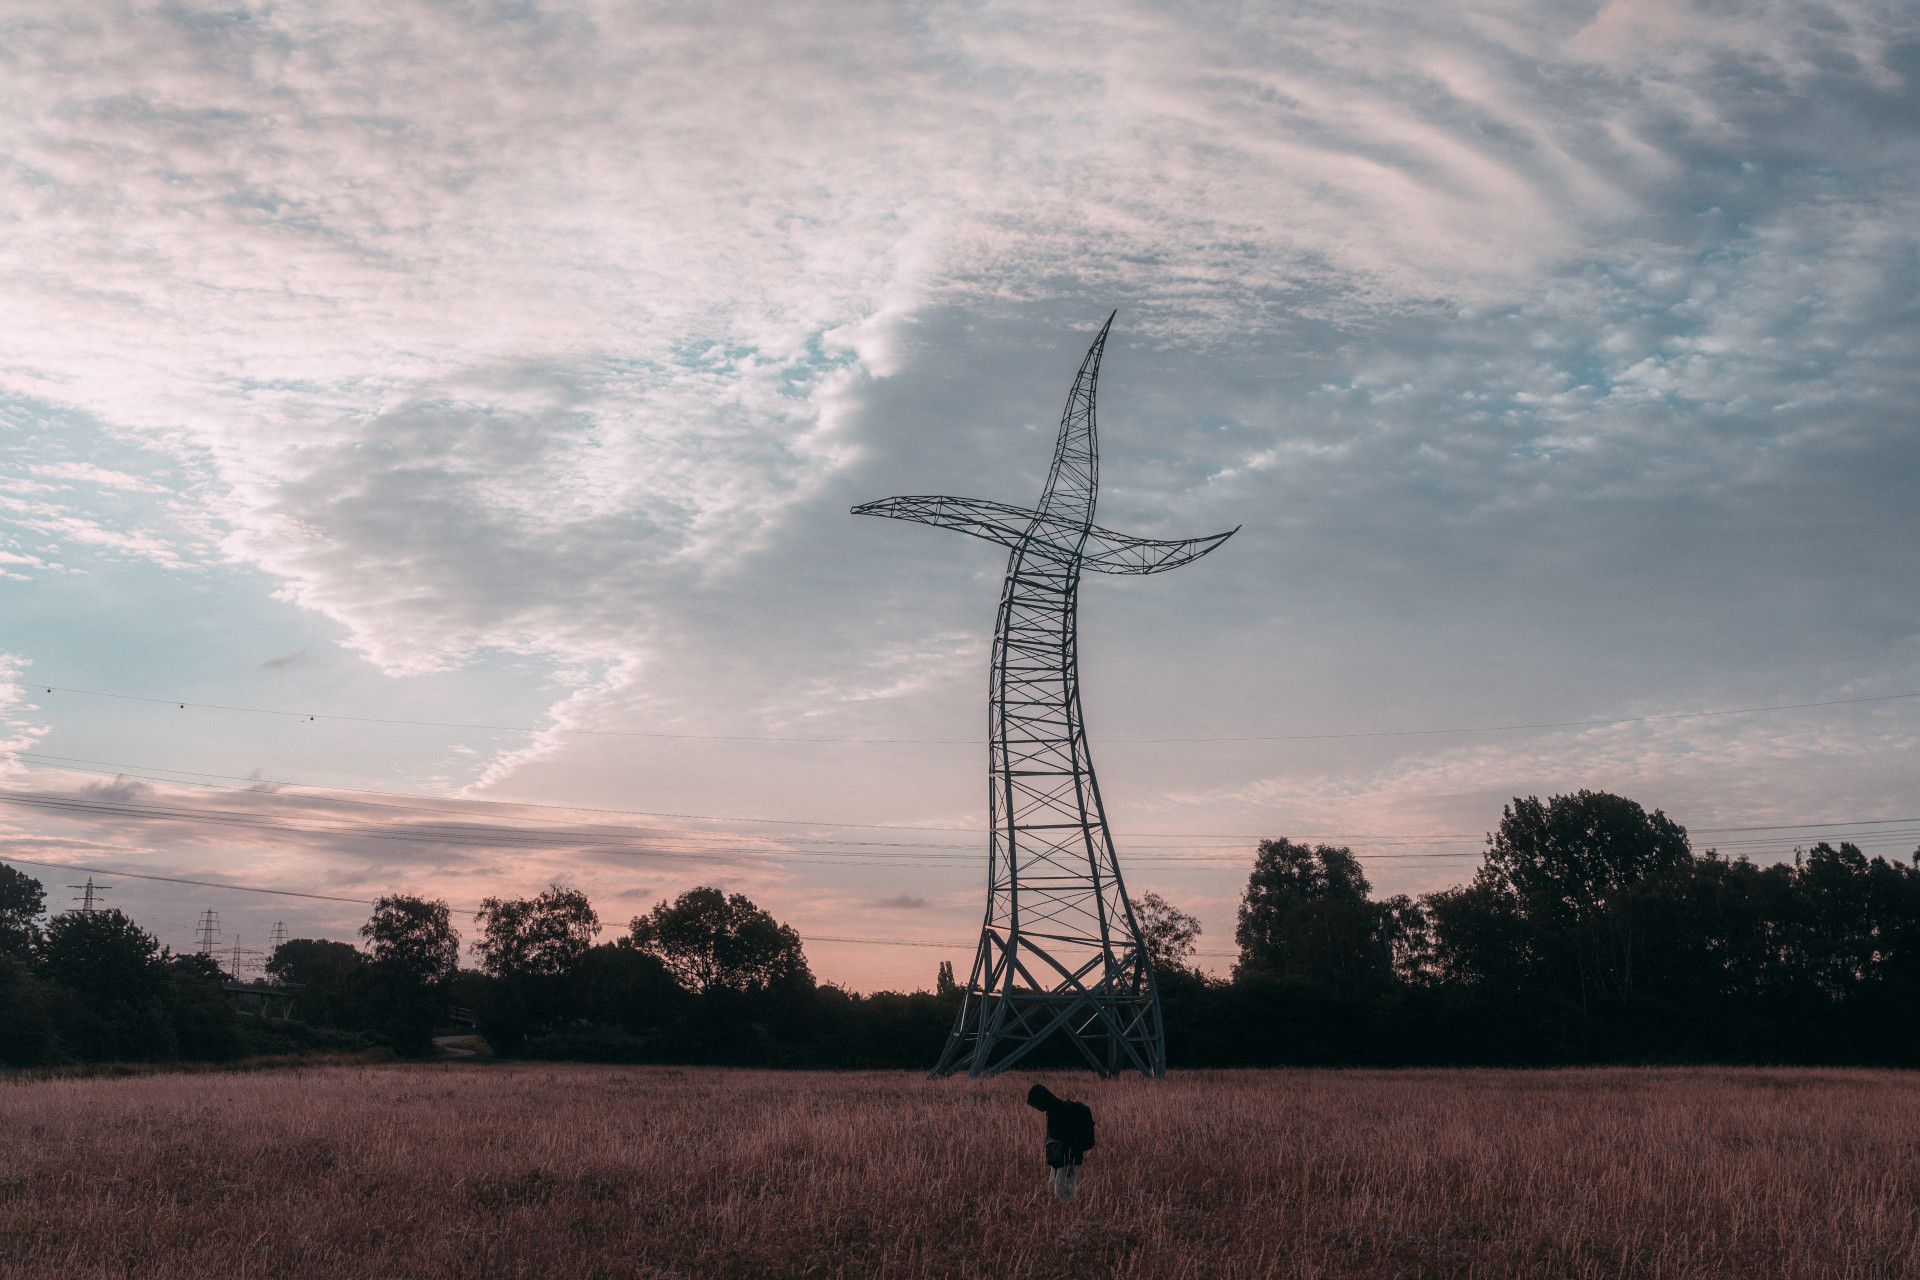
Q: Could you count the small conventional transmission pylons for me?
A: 4